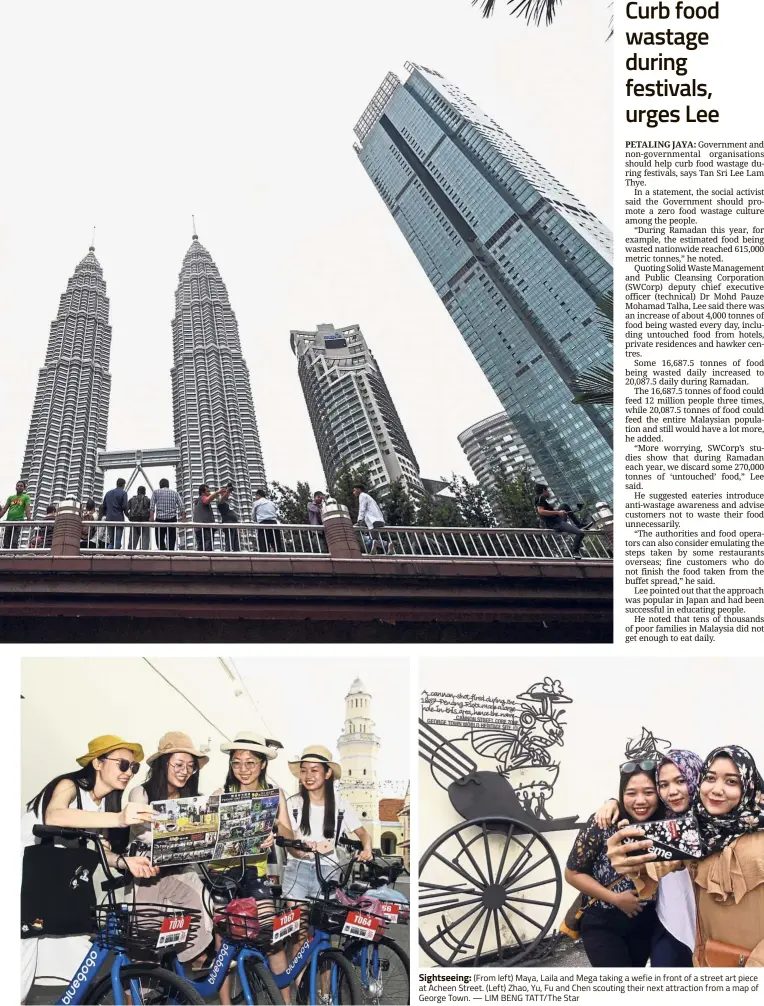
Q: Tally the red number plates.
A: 4